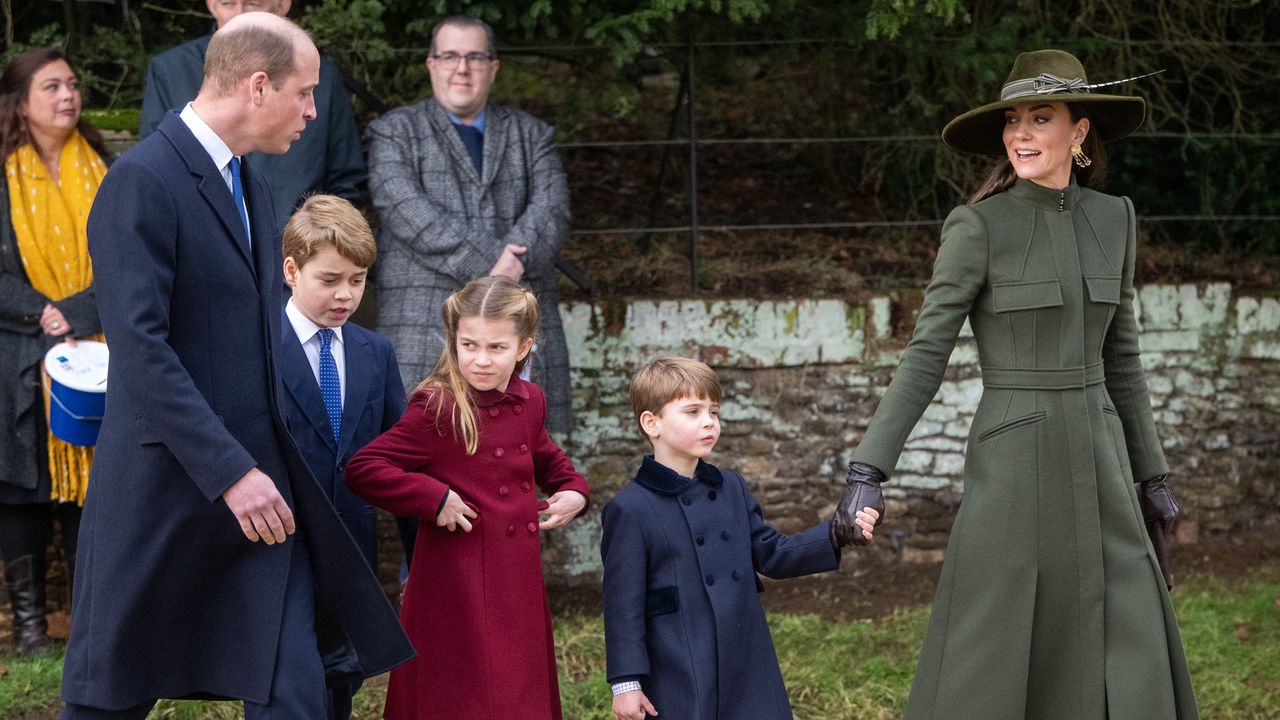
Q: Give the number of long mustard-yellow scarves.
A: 1